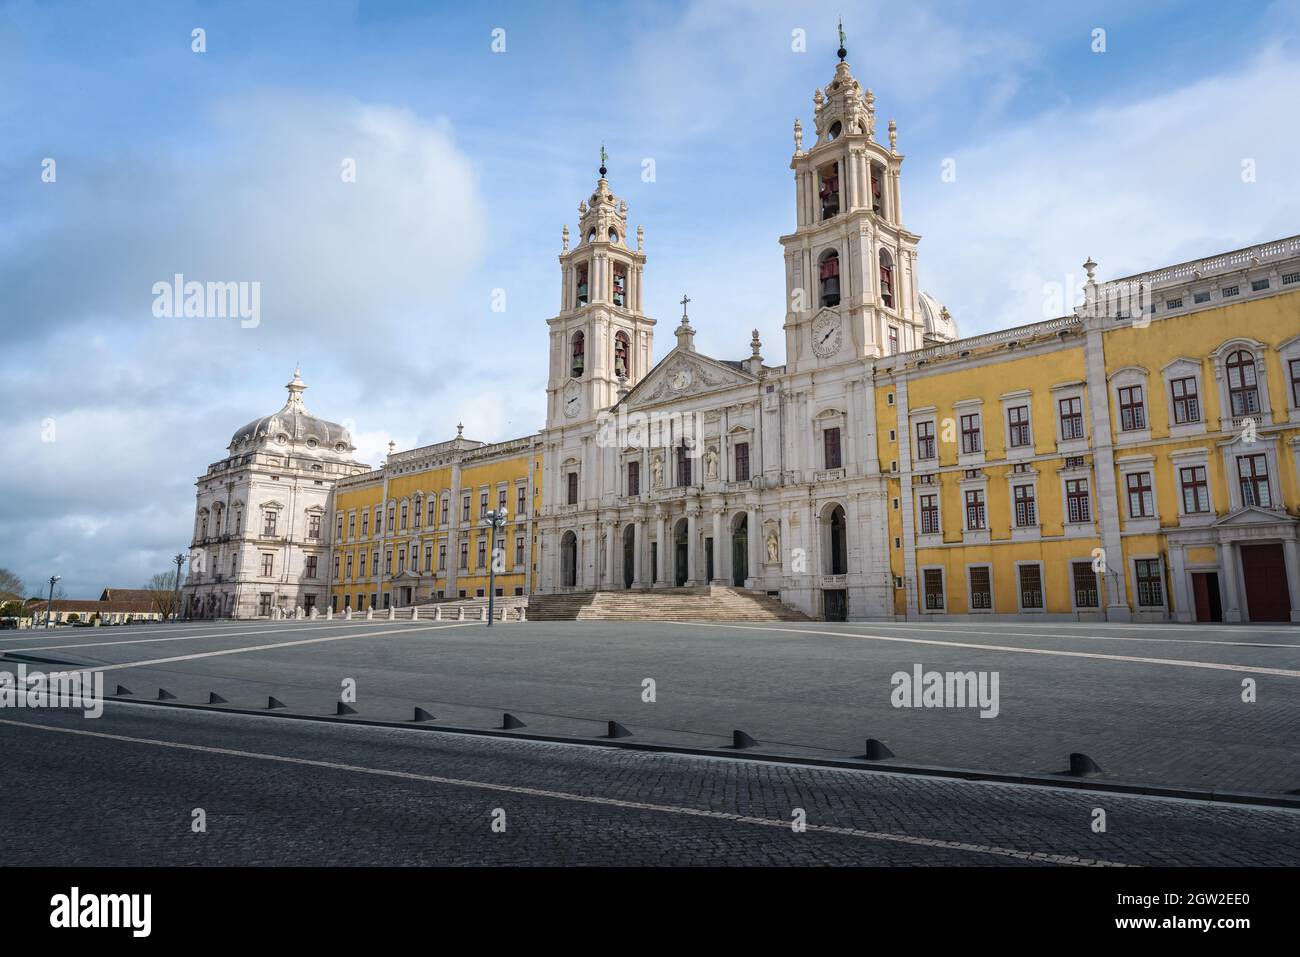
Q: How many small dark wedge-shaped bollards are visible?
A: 11